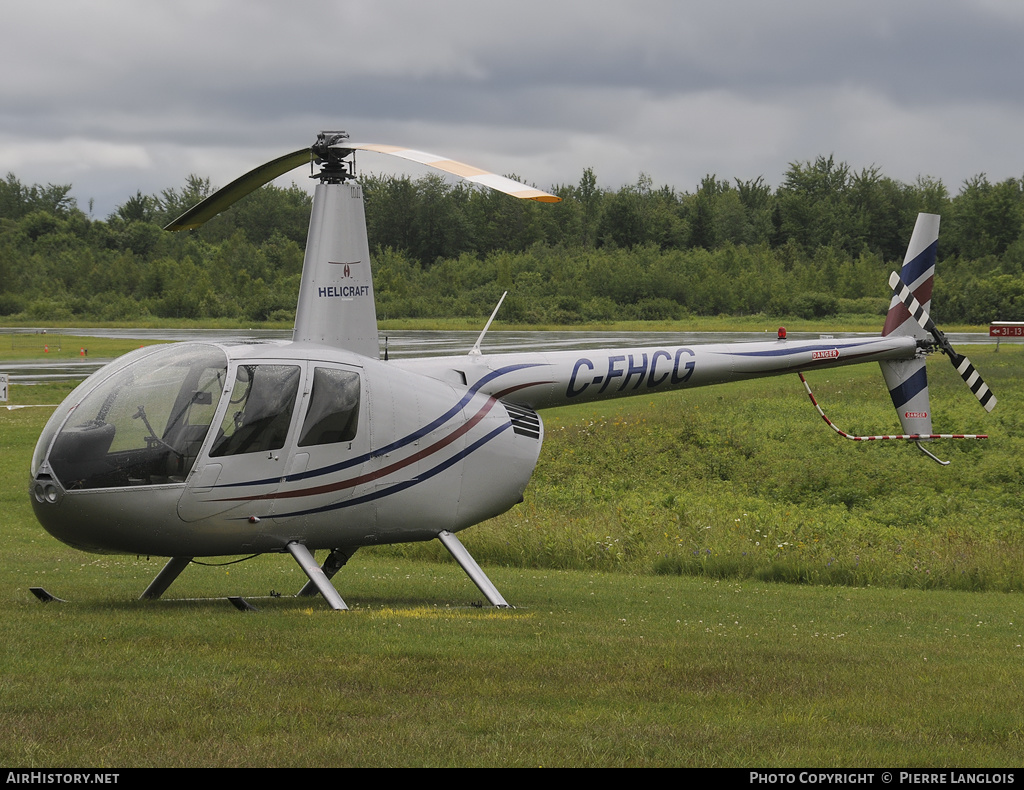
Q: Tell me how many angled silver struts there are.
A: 4